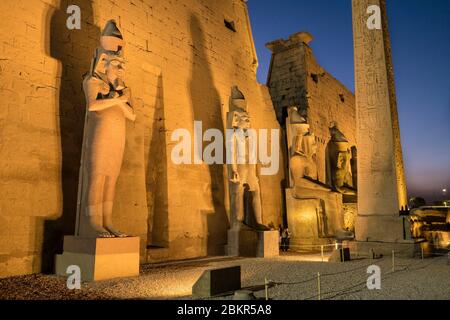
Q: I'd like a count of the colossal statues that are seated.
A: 2